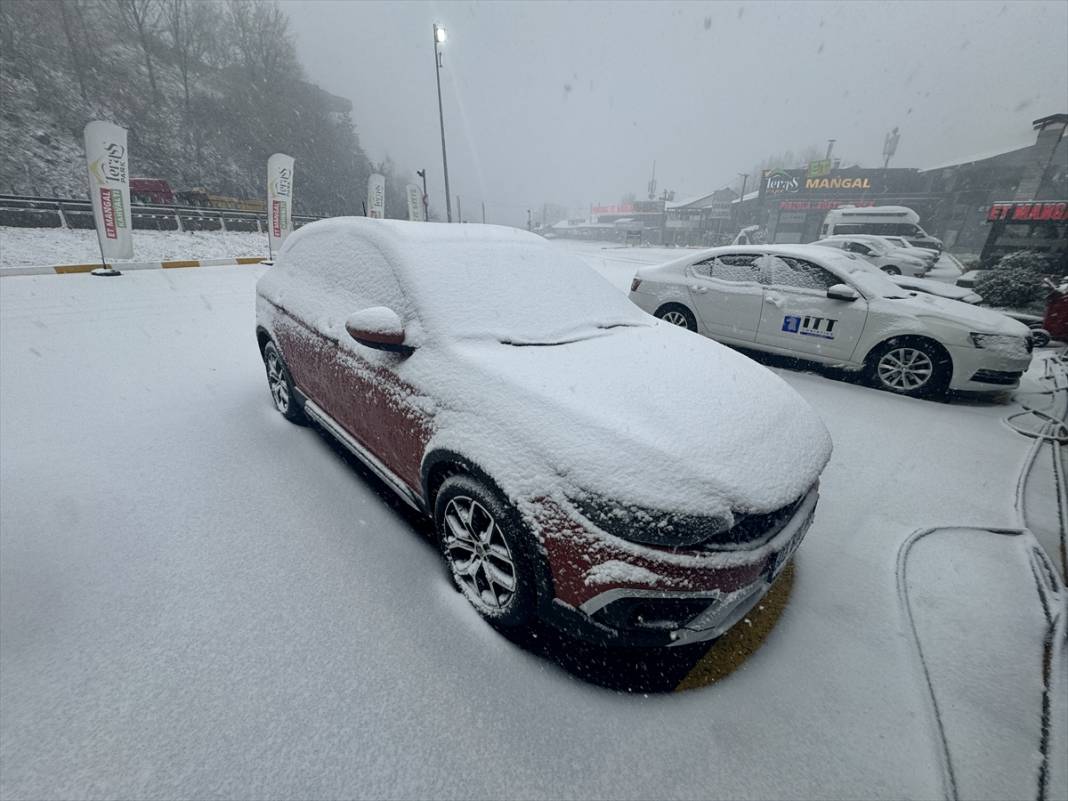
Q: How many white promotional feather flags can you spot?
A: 4